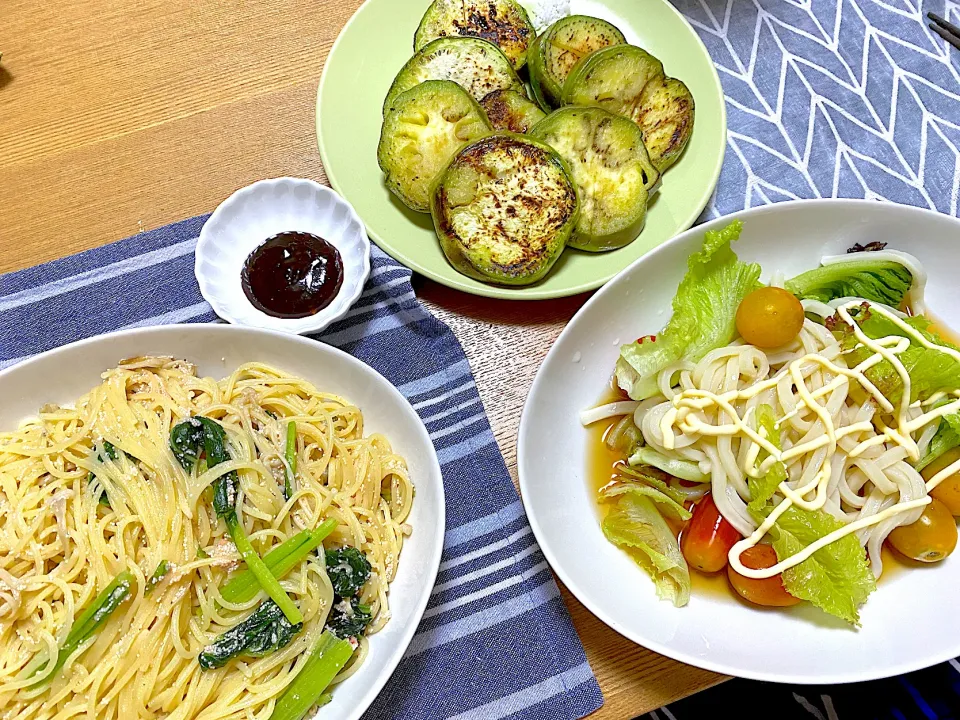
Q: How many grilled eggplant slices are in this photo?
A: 8